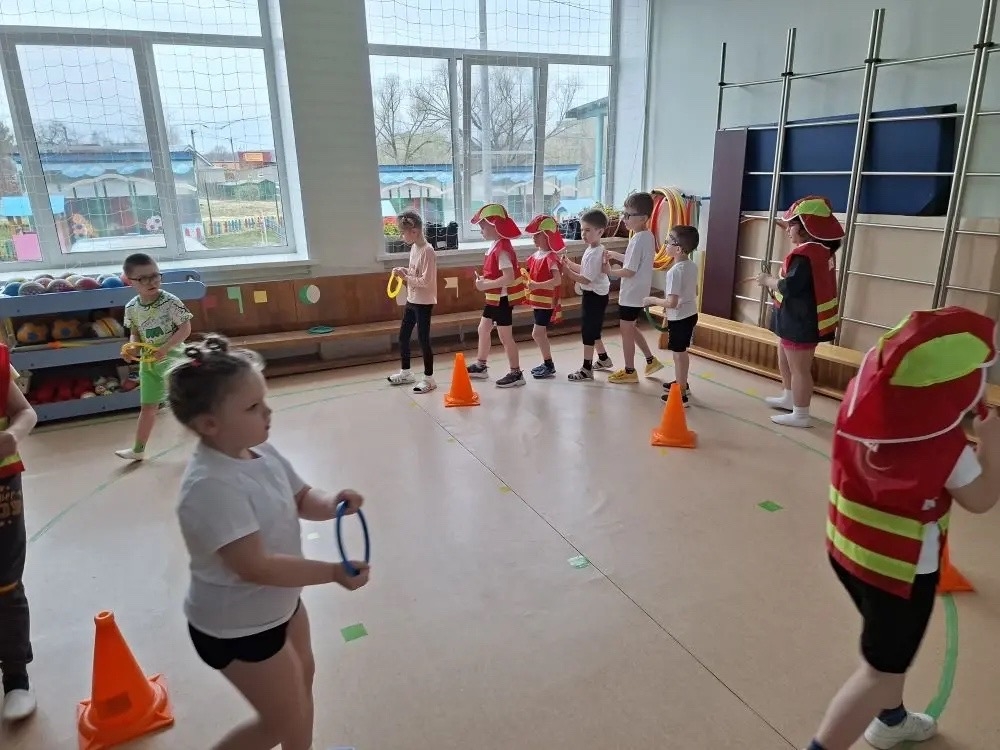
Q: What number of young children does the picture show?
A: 11